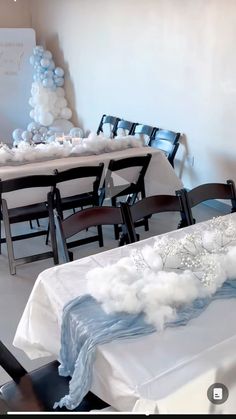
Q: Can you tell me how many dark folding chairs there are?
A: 11